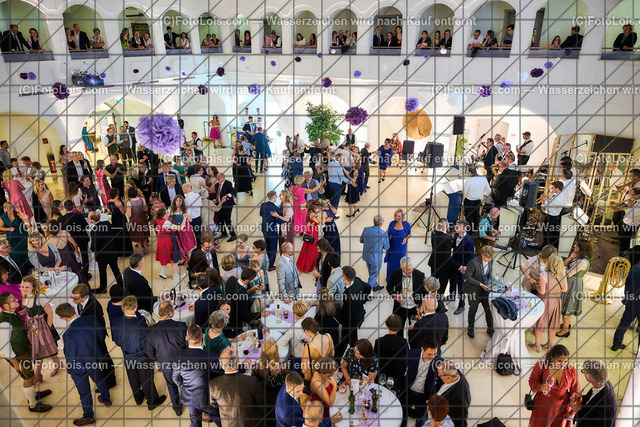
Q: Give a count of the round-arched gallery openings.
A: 14